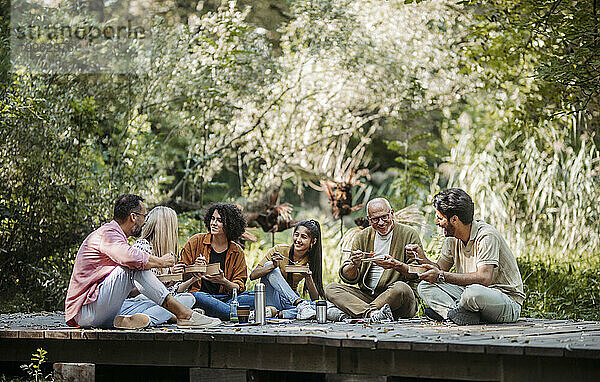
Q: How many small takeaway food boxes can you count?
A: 5